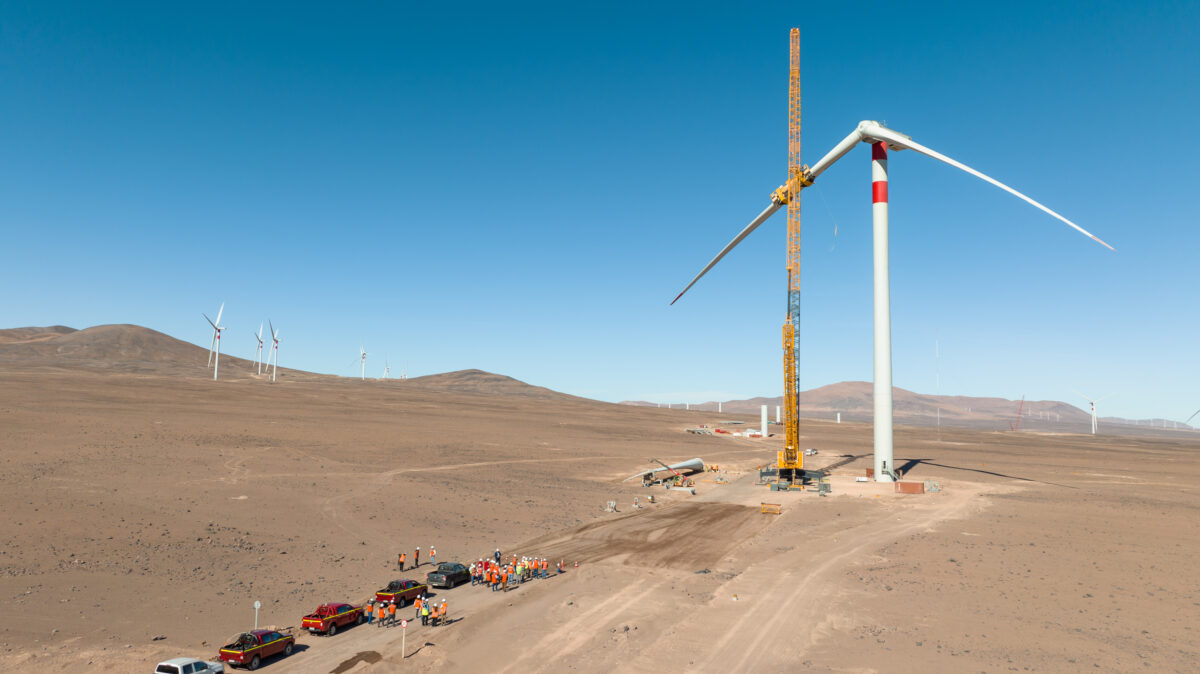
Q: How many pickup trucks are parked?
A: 5